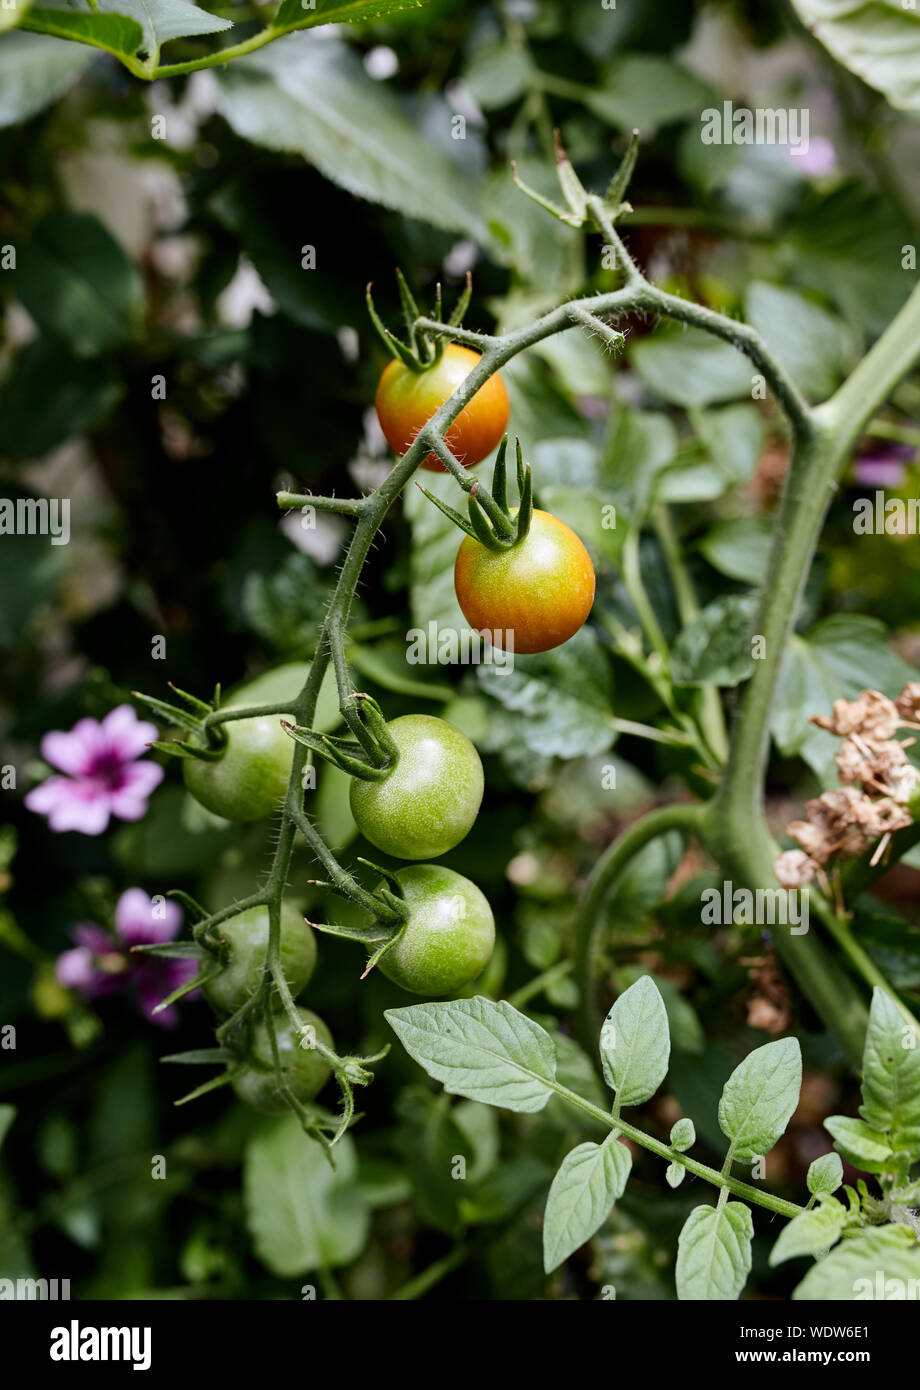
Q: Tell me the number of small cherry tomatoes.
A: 7